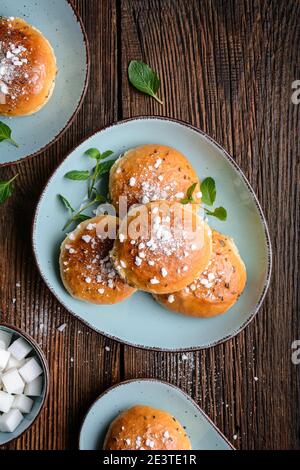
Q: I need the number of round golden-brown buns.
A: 6